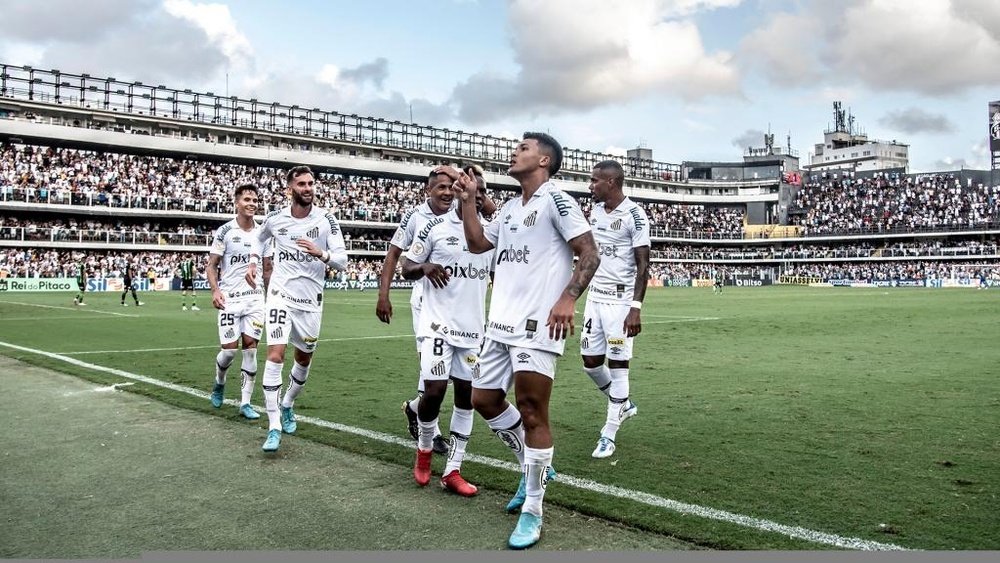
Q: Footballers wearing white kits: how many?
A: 6